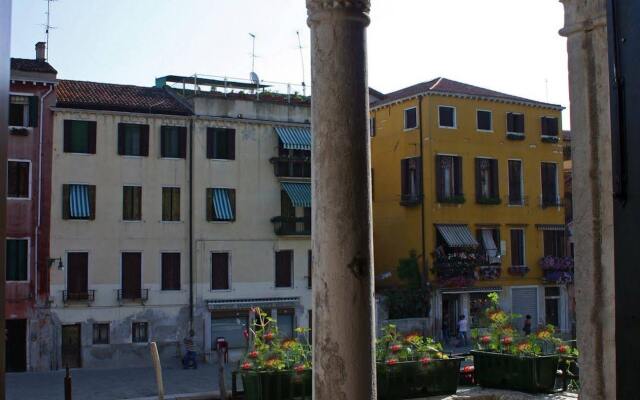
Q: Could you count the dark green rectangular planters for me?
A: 3